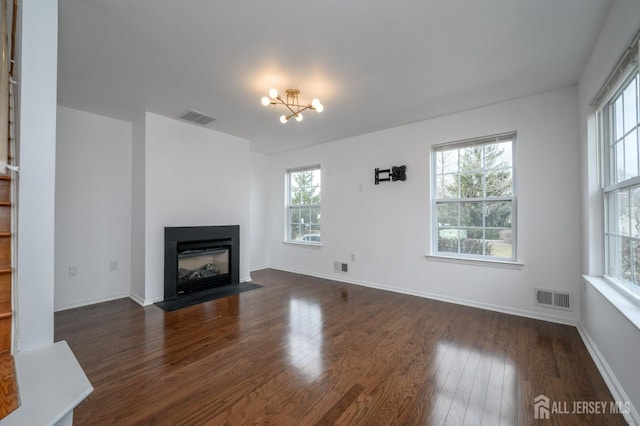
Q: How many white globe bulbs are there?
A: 6